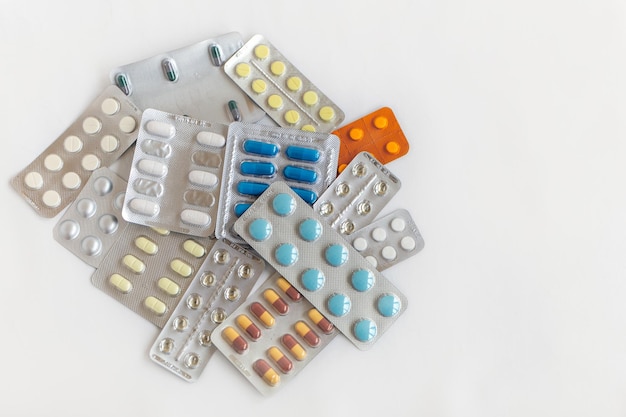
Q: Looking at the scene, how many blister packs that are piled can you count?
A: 13